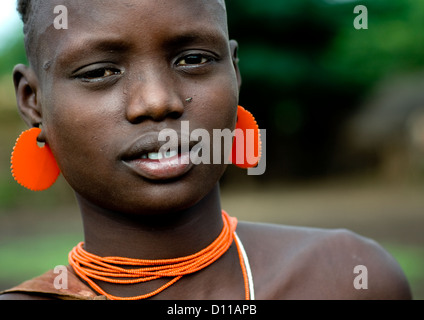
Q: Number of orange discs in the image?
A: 2